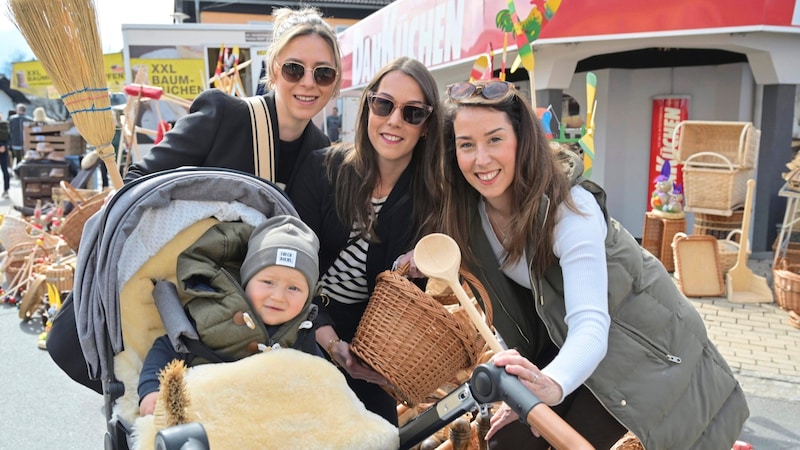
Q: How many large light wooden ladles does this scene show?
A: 1